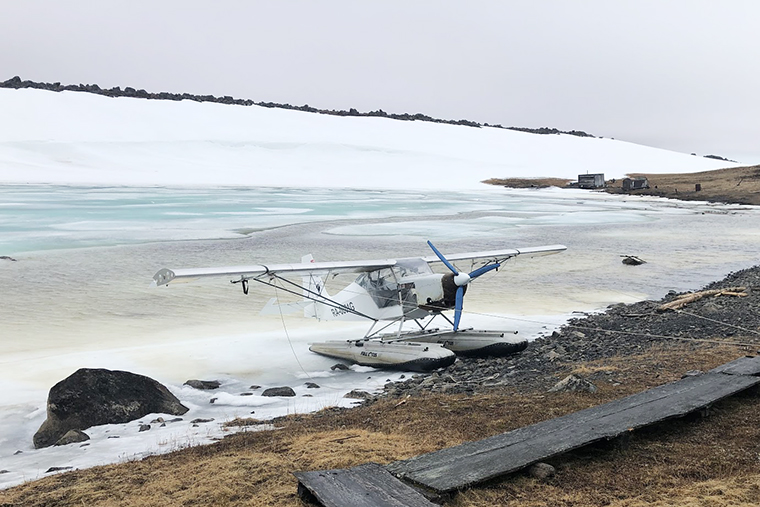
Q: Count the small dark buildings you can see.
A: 2